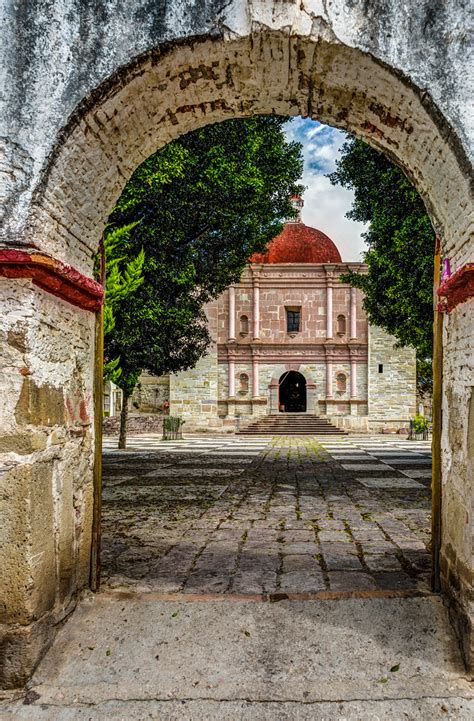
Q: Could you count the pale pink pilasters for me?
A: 8